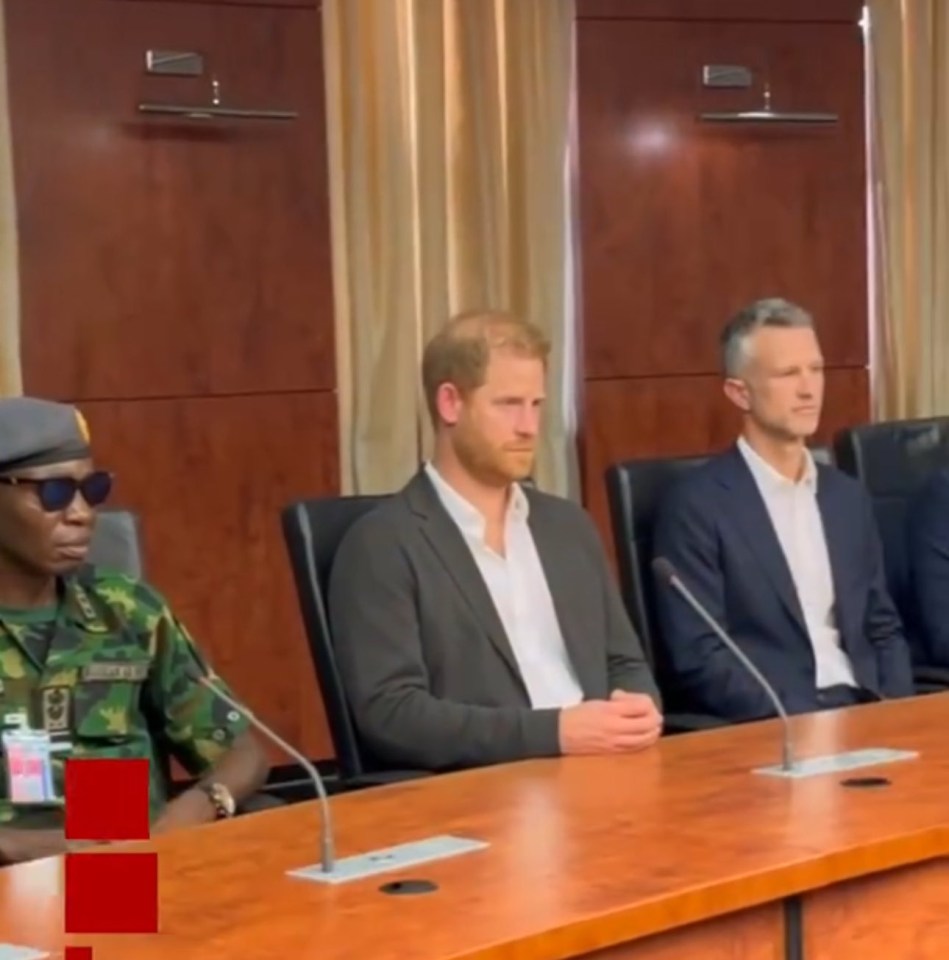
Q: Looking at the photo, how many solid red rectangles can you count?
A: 3